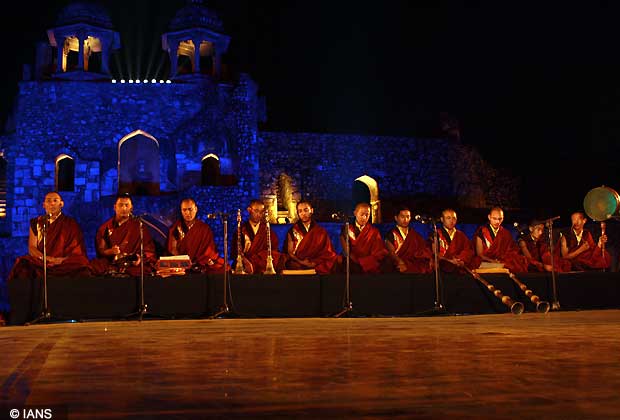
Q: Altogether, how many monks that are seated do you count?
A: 11